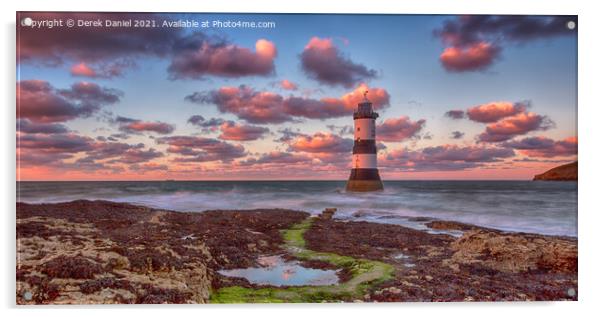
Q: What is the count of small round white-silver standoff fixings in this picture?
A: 4